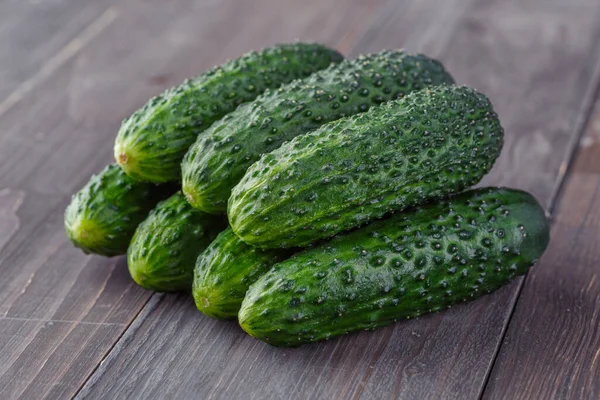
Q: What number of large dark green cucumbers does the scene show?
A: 7